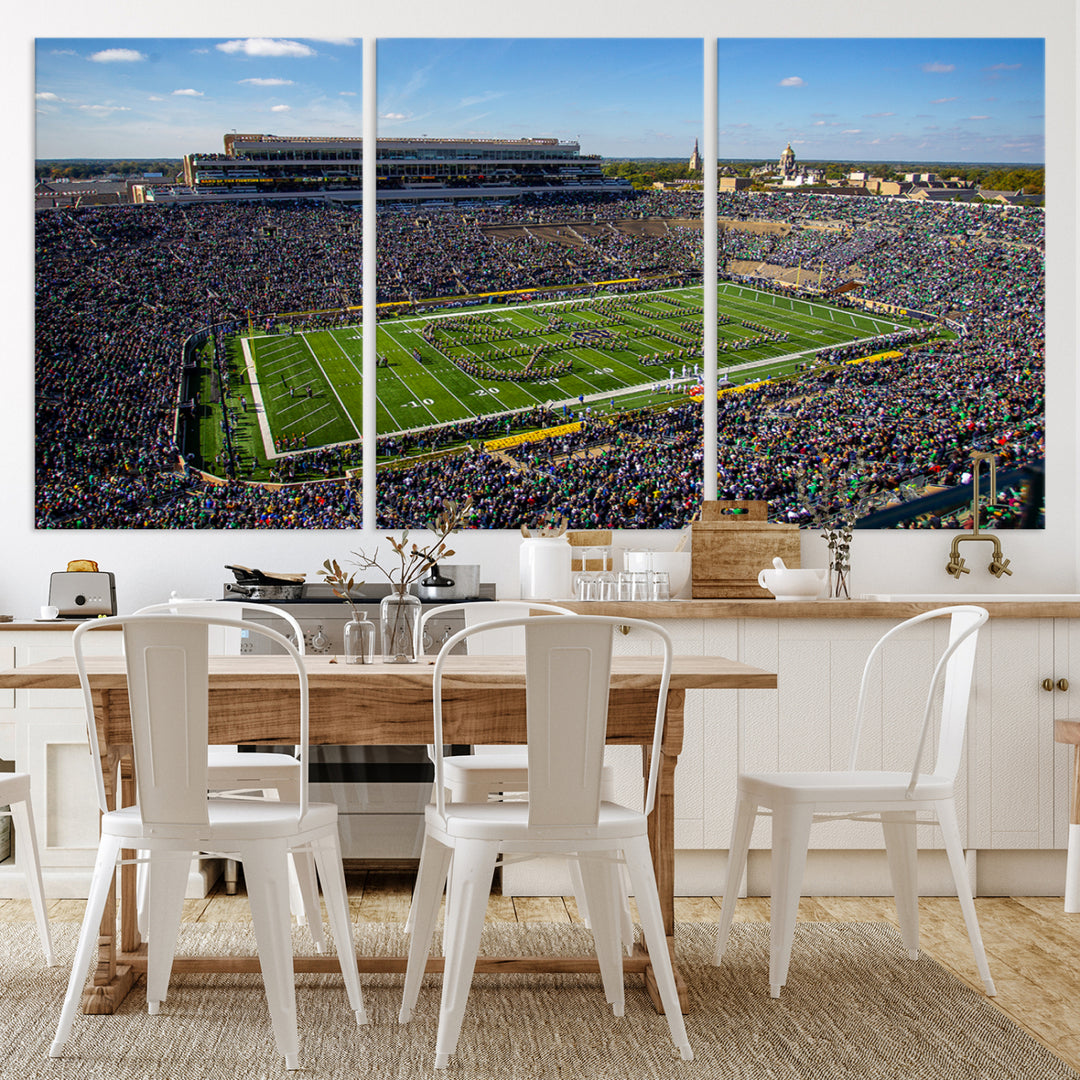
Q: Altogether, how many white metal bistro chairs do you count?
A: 6